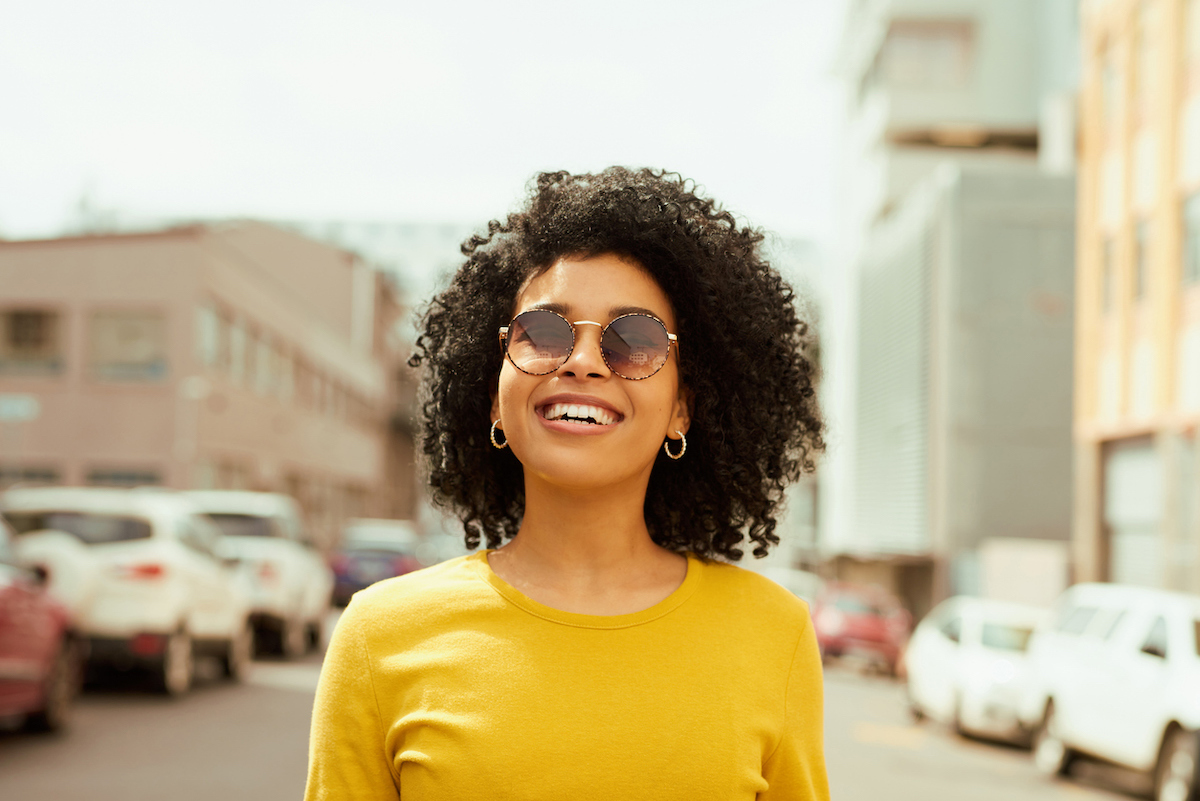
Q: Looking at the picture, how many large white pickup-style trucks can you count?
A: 1